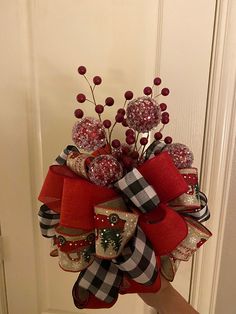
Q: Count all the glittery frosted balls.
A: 4